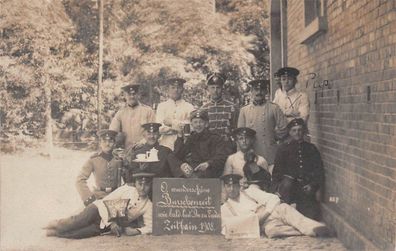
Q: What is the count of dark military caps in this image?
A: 12